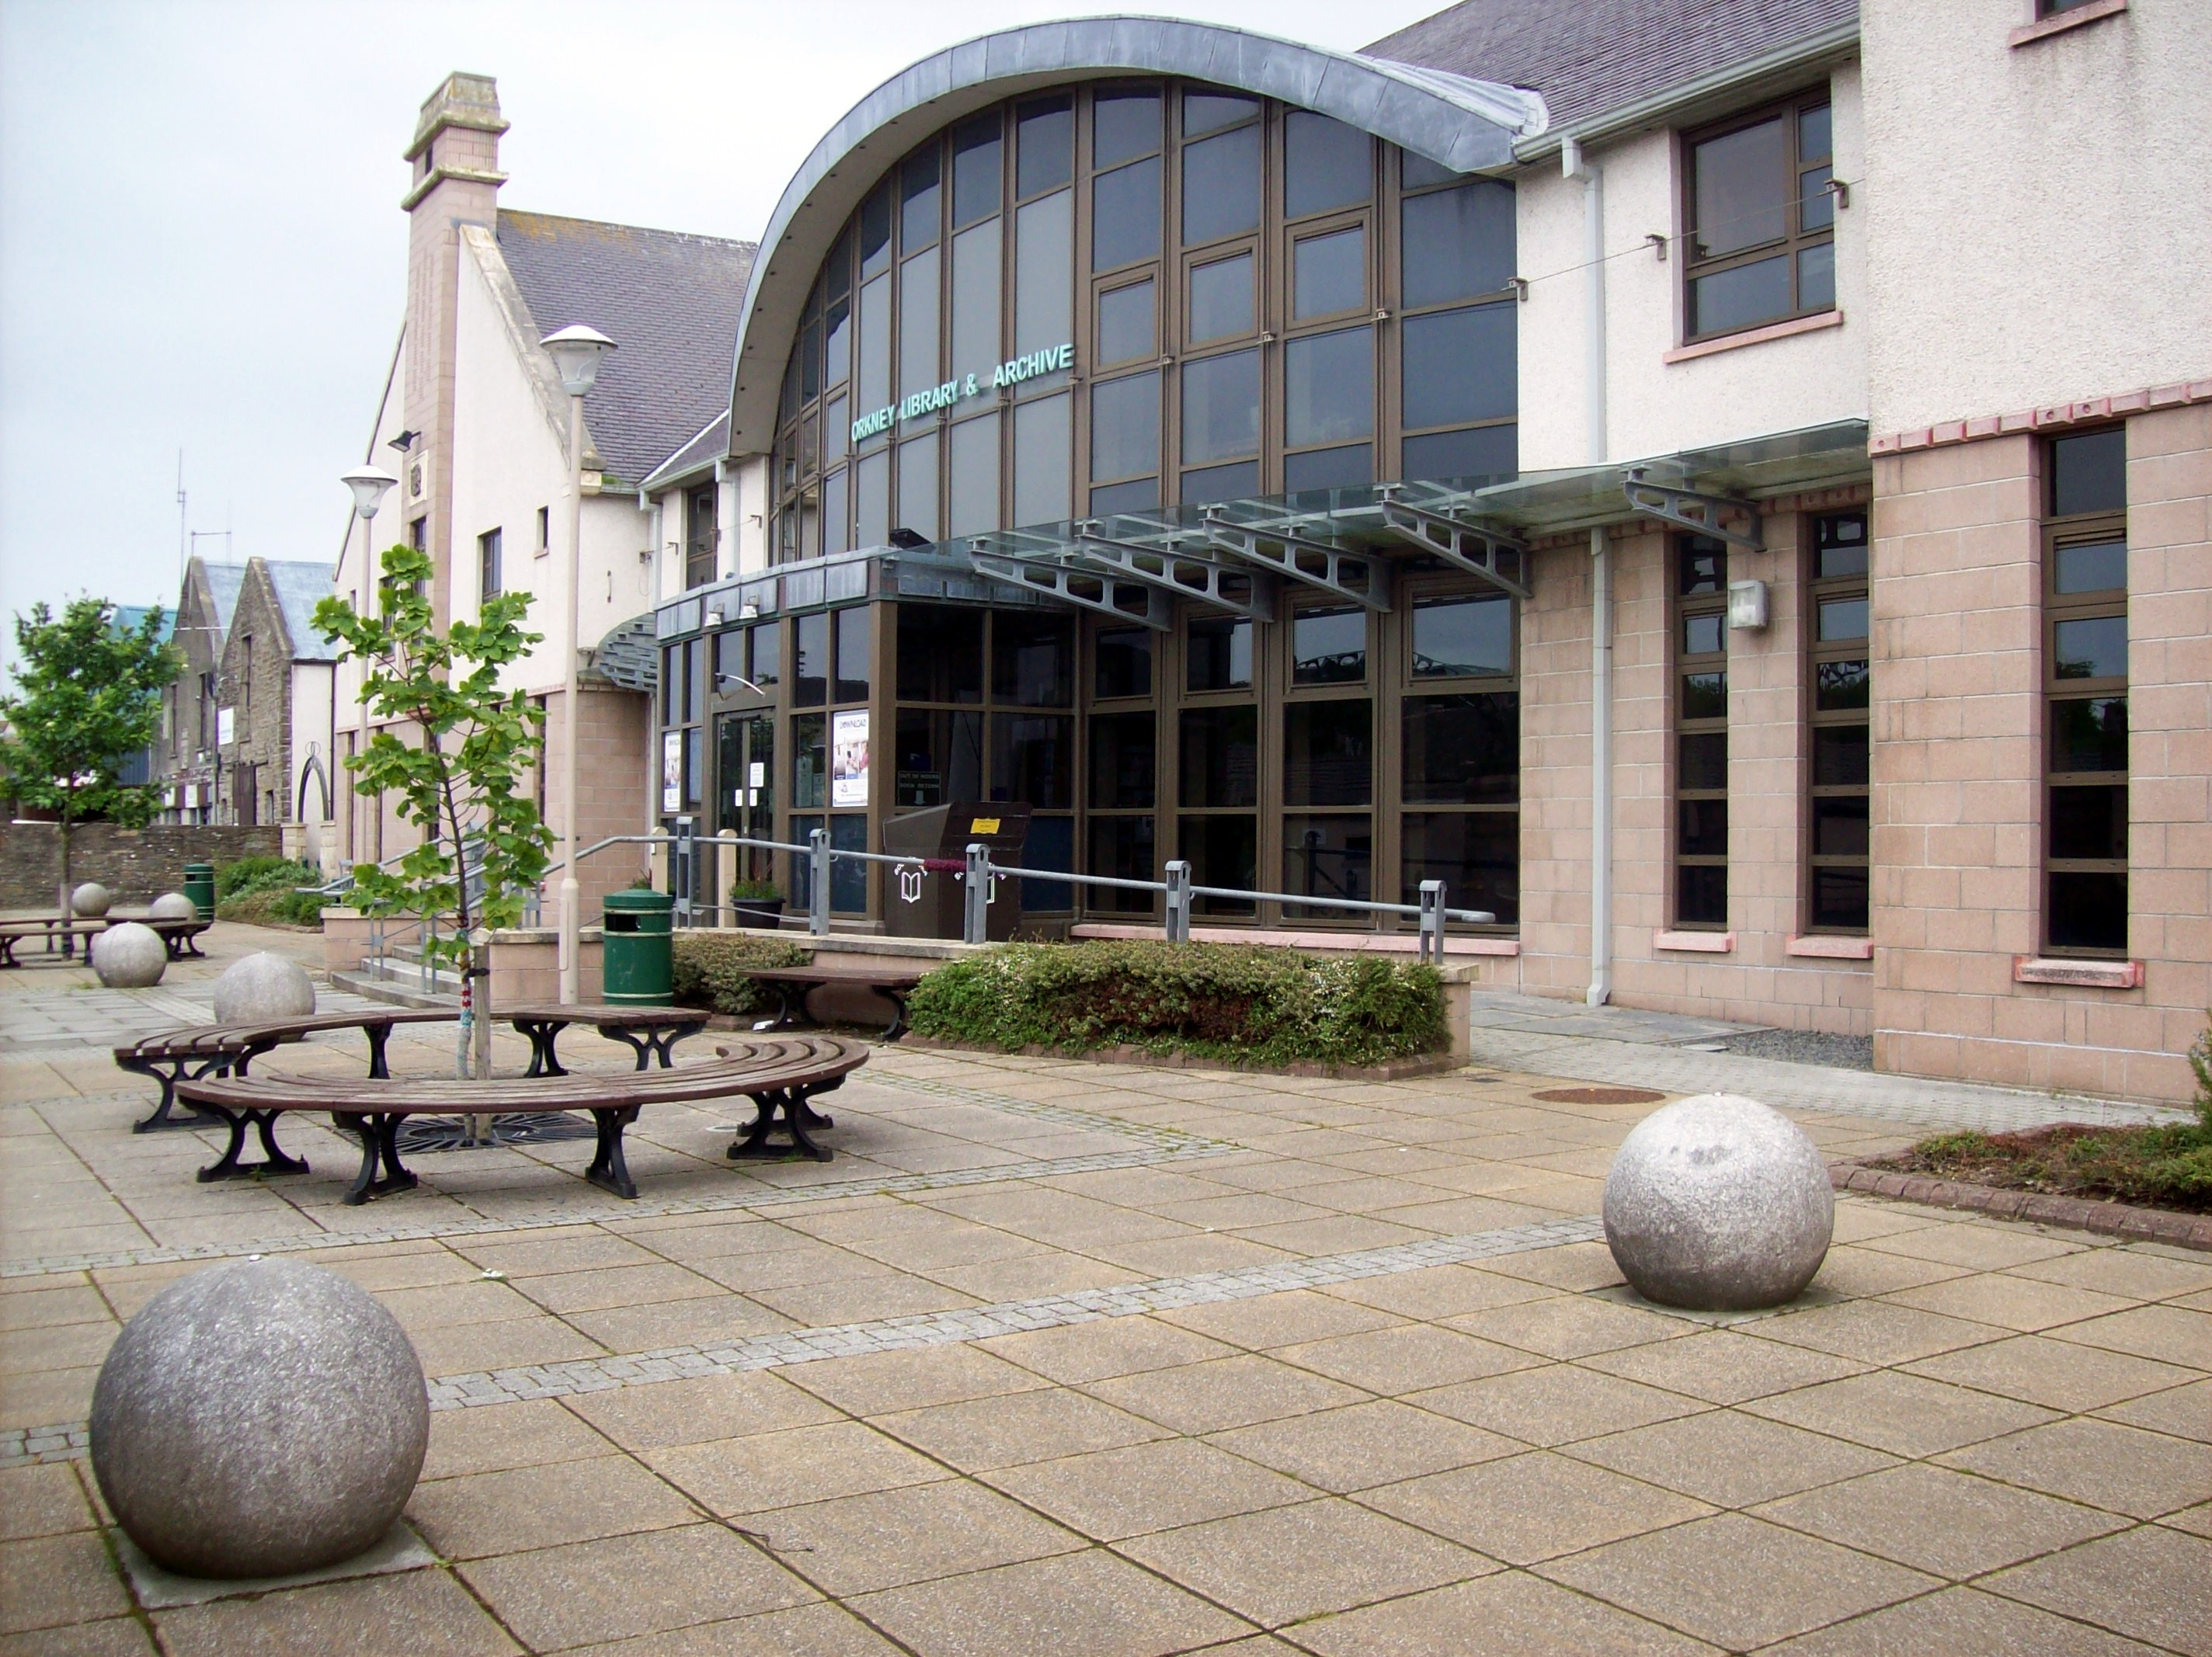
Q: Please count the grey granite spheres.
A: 6